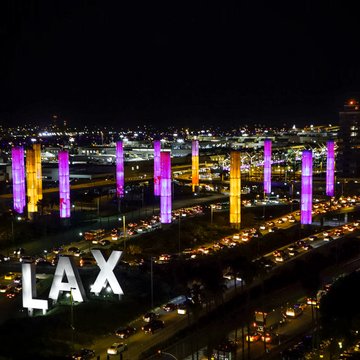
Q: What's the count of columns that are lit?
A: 12